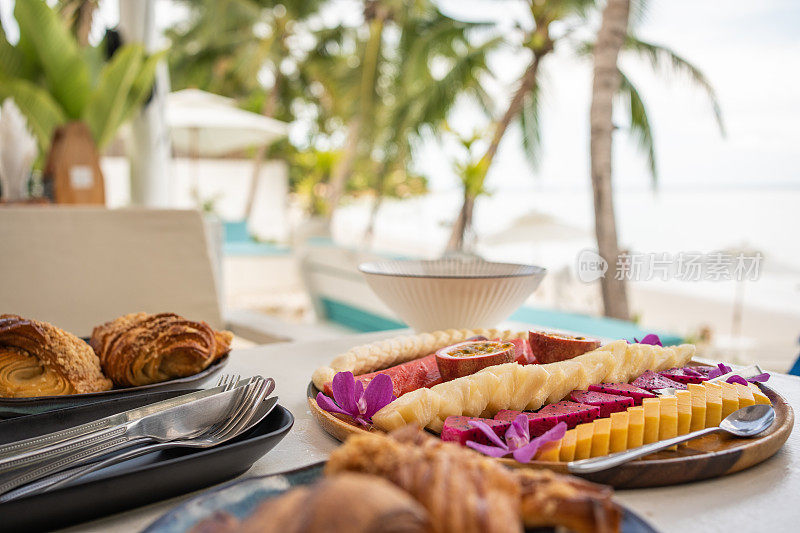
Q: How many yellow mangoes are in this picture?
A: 14